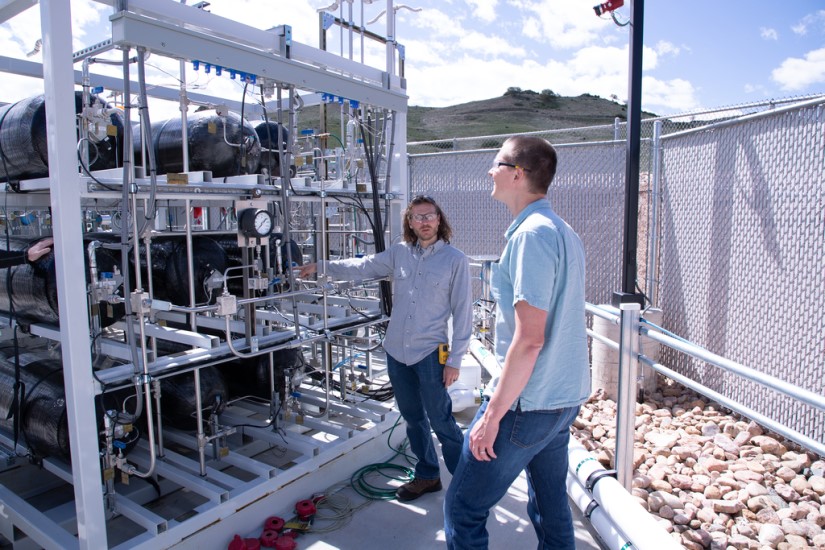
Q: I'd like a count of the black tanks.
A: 9